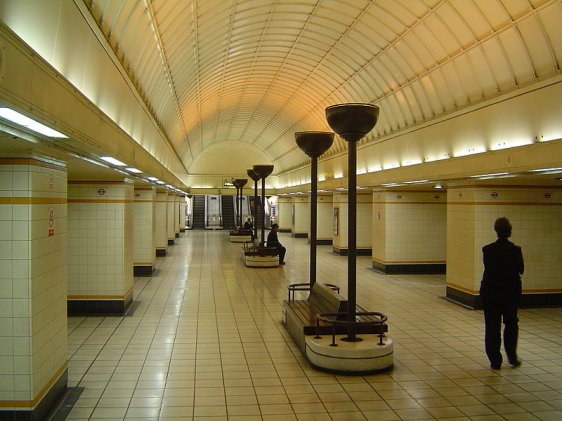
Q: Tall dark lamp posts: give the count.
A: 6